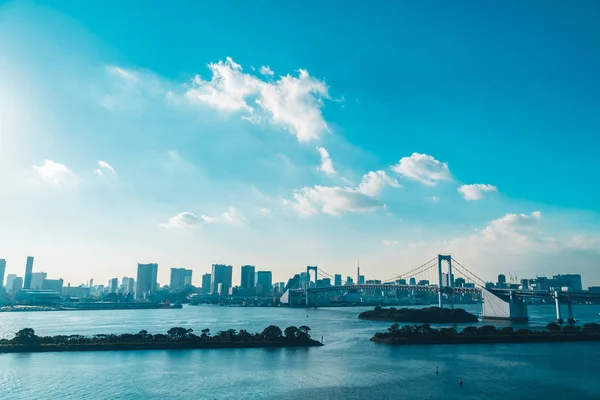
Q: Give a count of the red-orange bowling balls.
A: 0